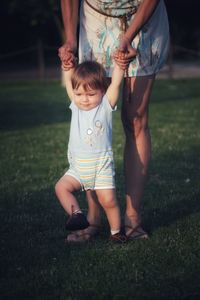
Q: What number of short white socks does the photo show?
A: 2